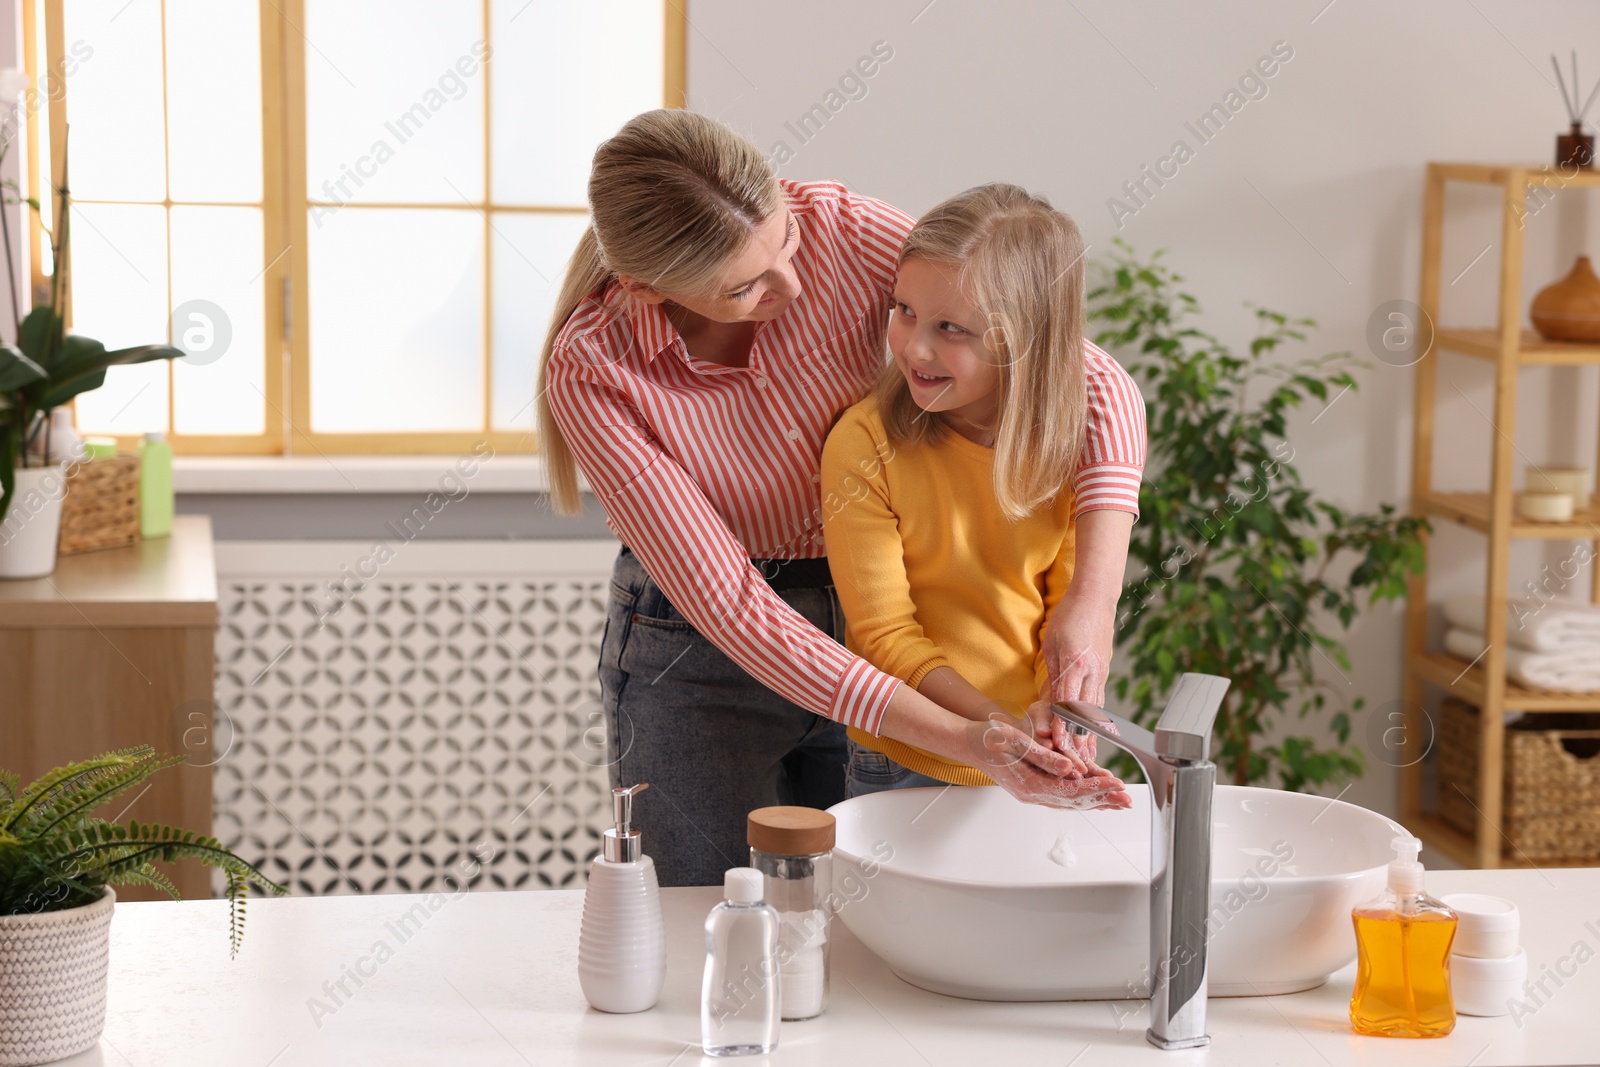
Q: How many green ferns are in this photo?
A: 1